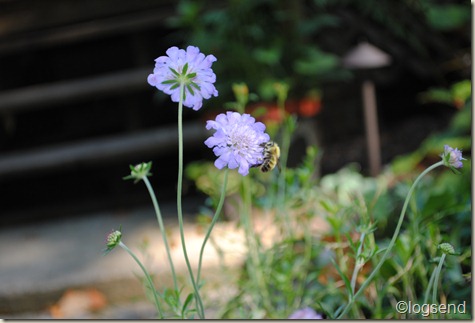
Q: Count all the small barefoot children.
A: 0